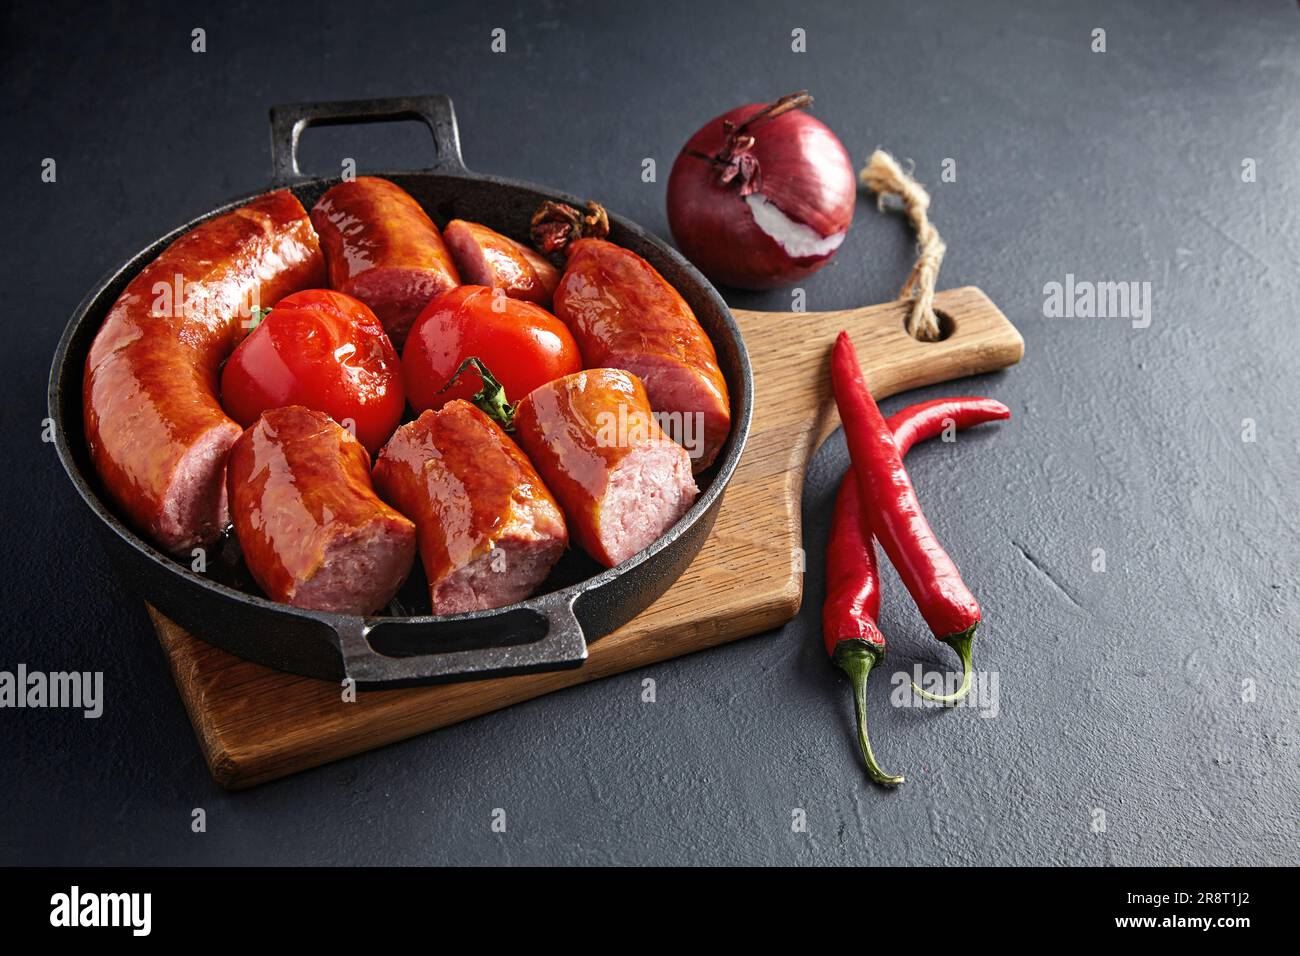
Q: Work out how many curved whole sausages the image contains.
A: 1